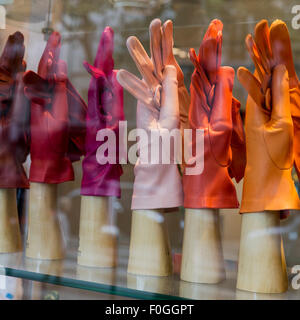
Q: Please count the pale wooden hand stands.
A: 6